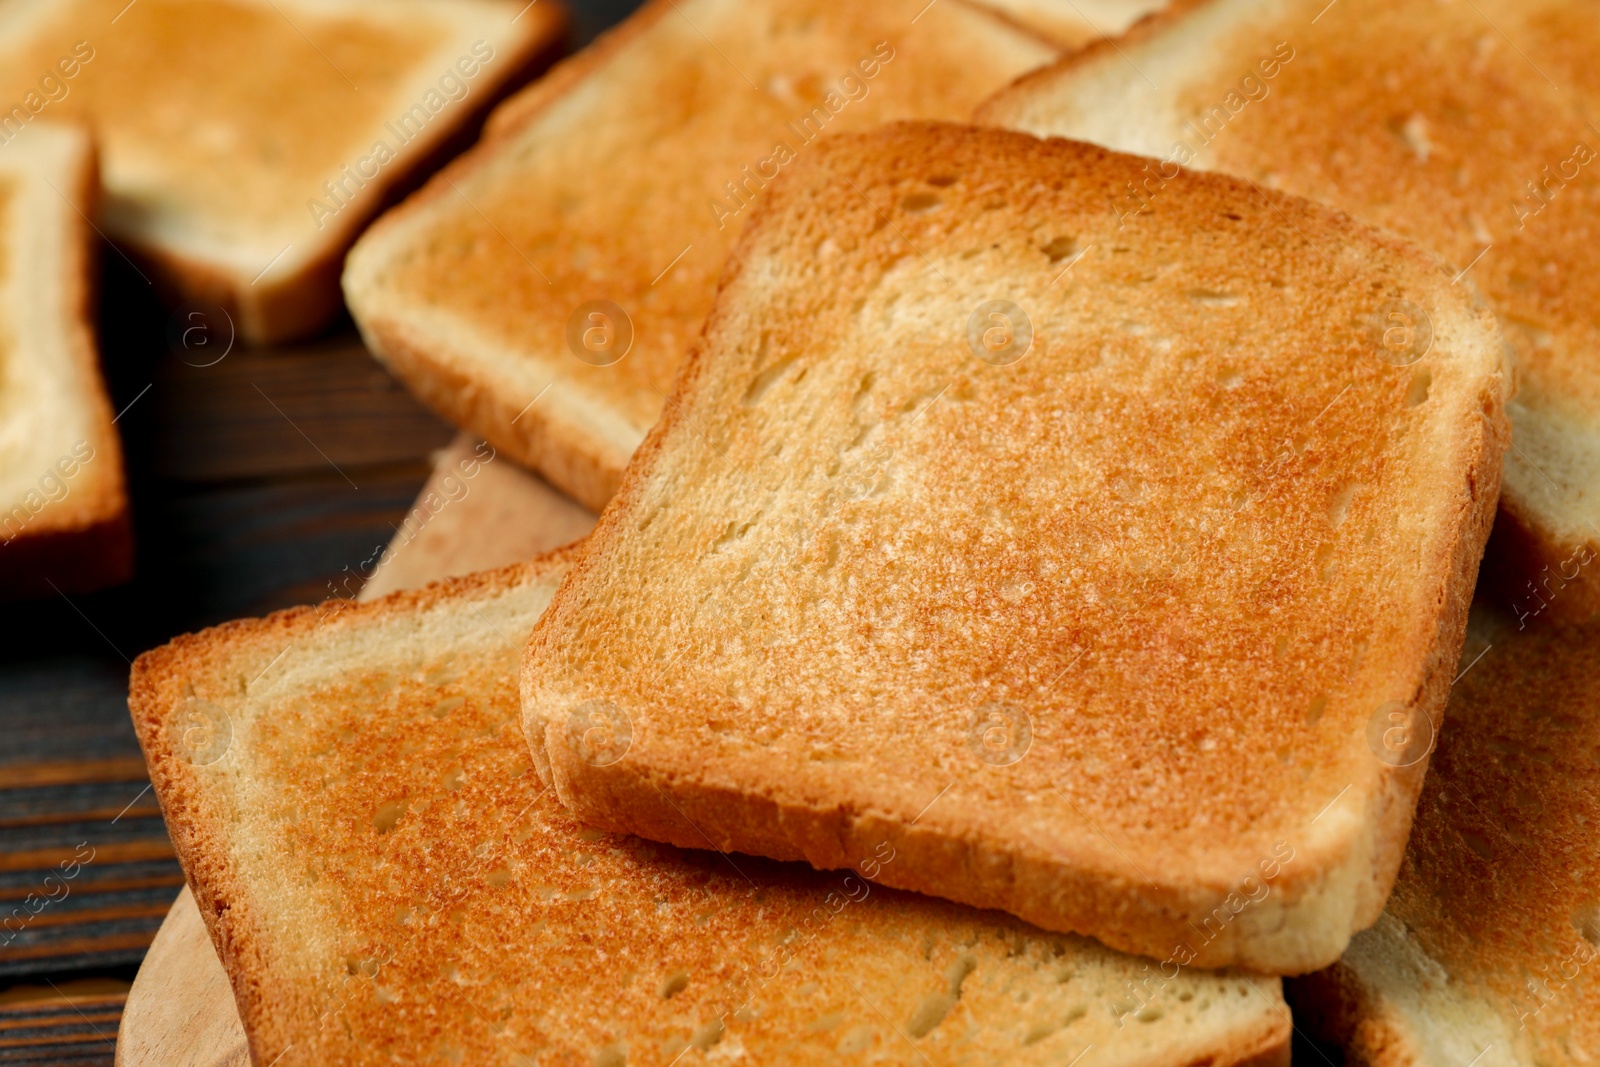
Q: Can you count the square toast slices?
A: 8